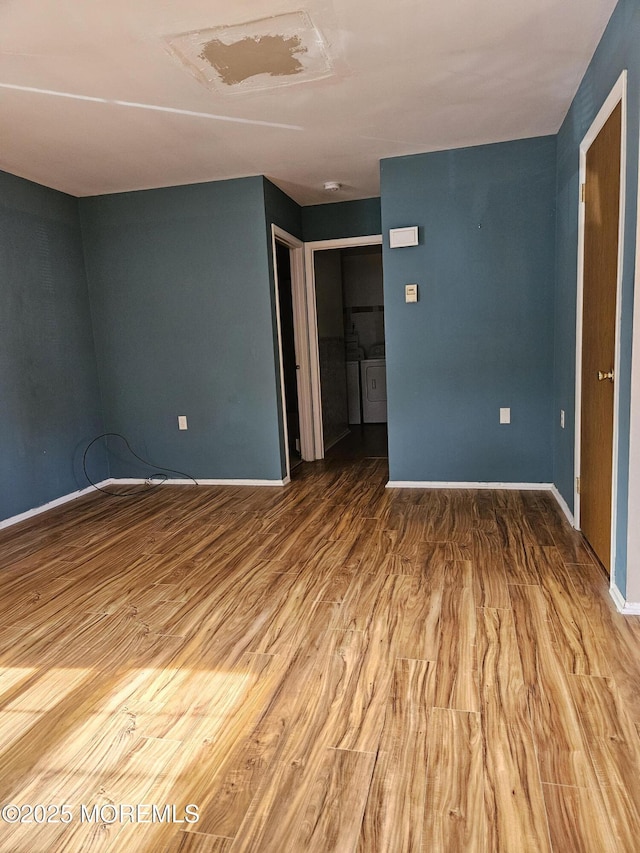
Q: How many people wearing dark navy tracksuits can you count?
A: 0